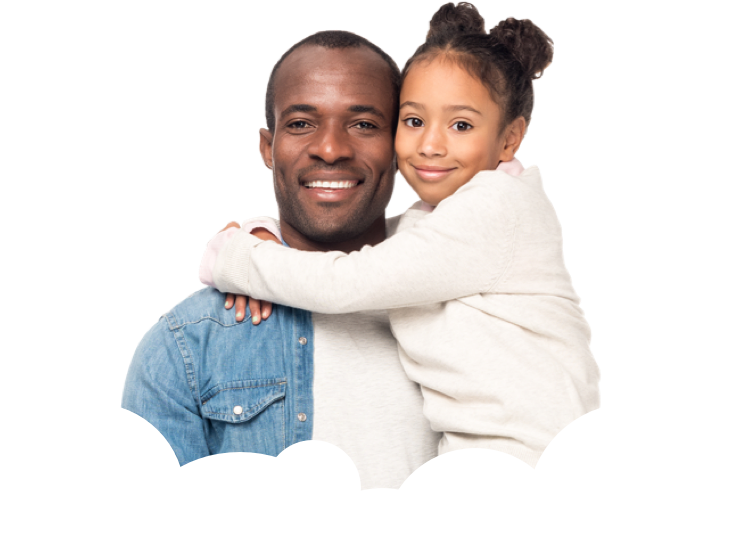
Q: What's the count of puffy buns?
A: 2